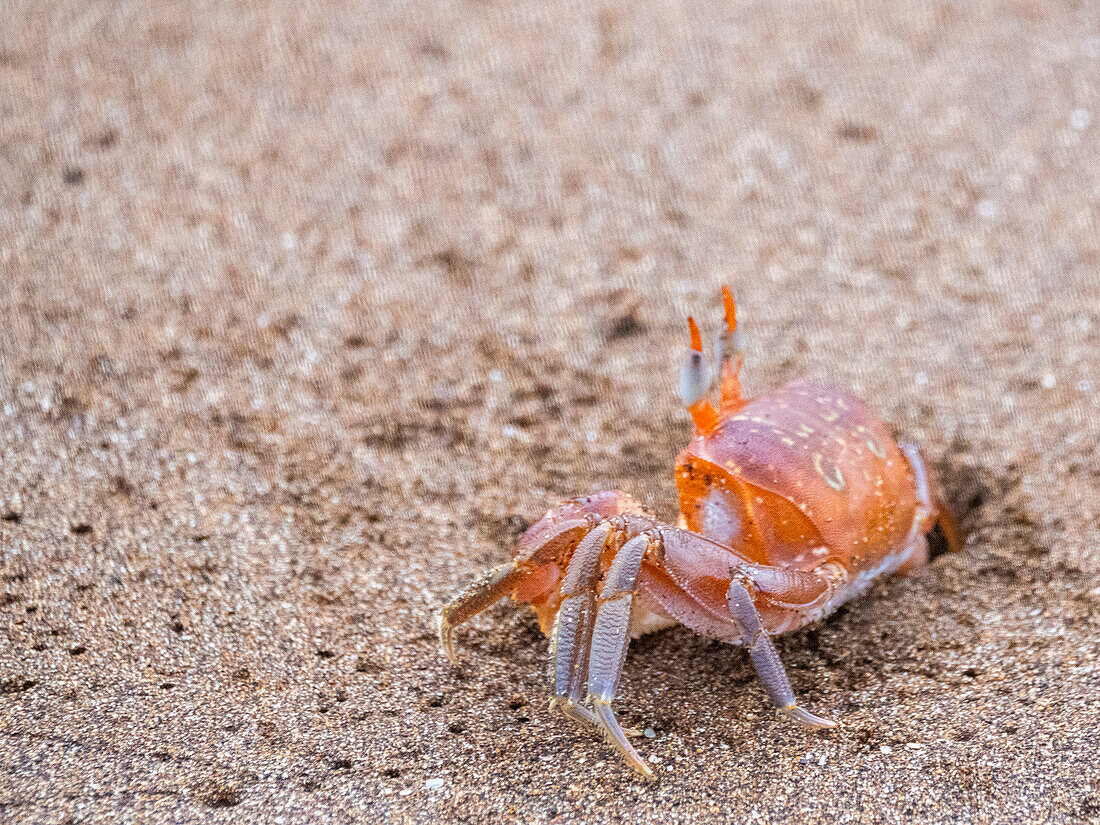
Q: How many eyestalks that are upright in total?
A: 2